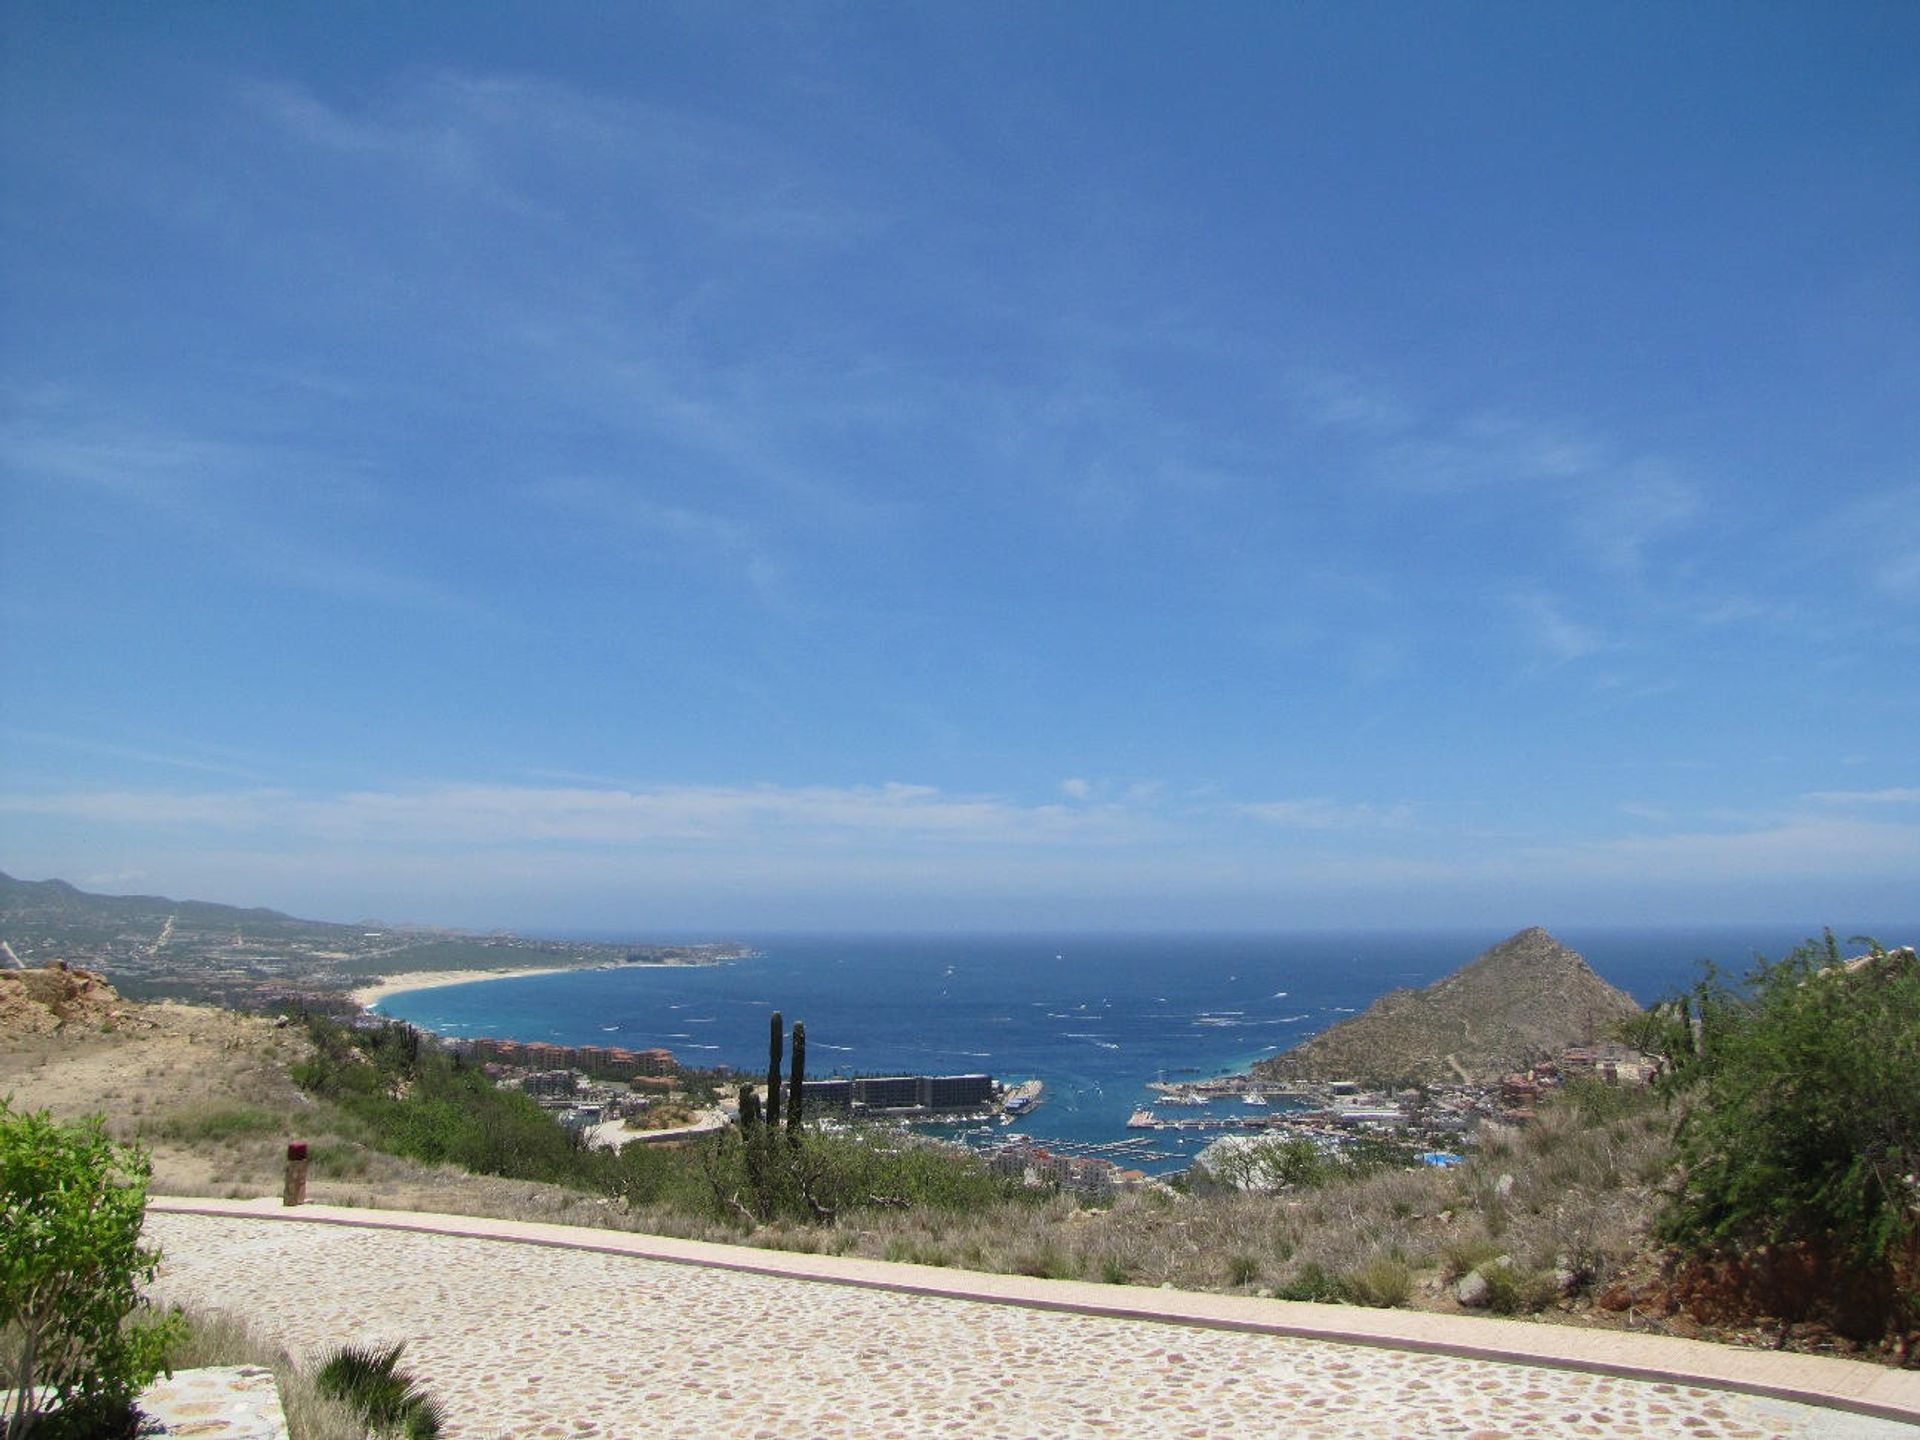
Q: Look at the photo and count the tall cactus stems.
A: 2